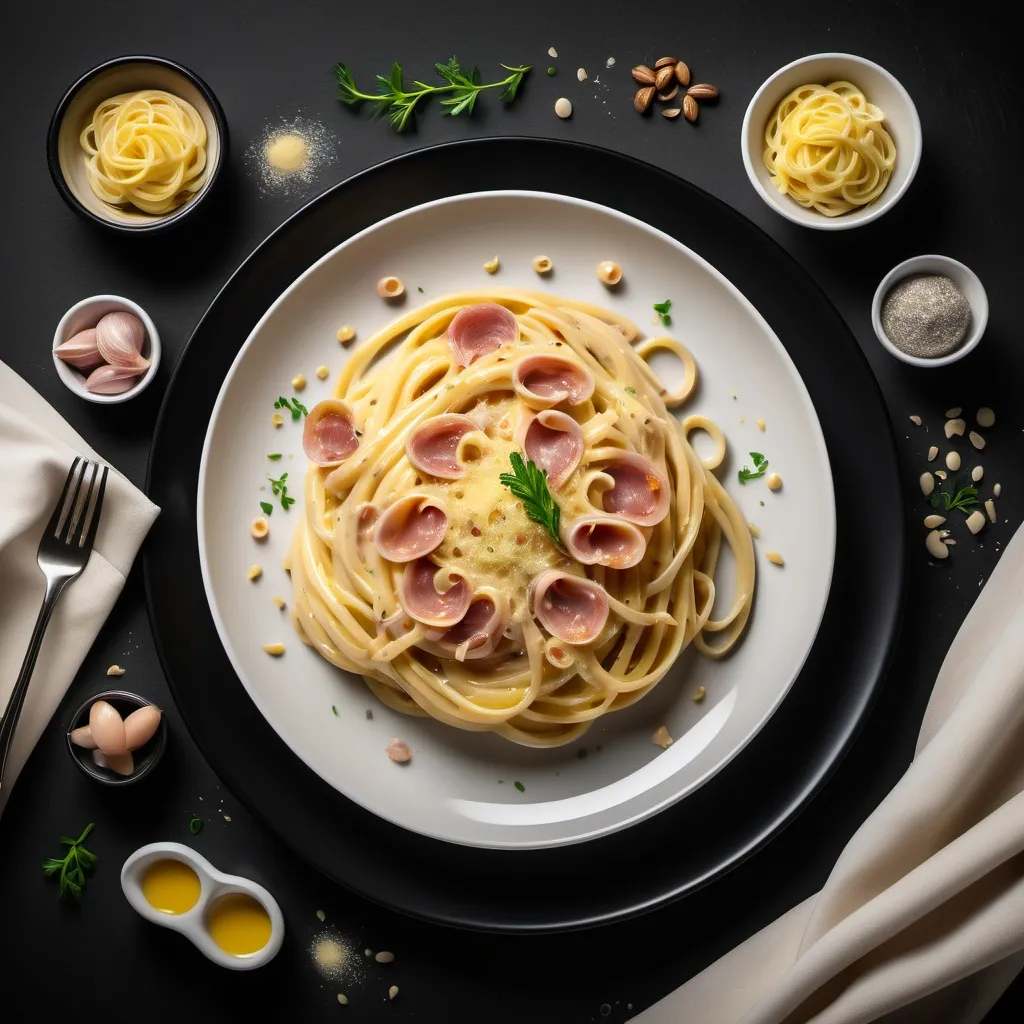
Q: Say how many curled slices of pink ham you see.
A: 11